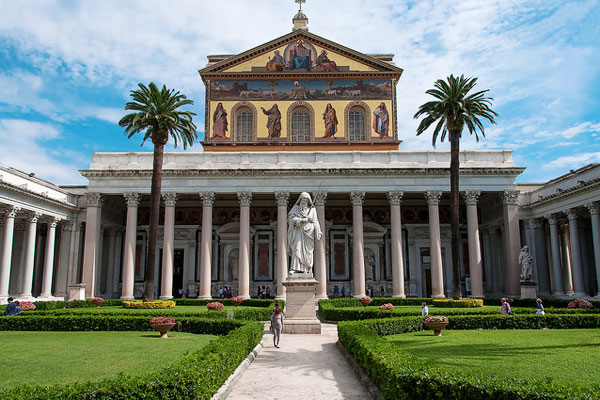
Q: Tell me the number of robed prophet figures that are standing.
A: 4